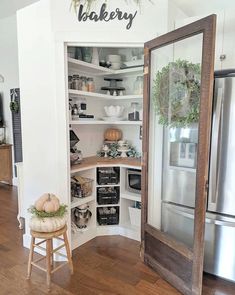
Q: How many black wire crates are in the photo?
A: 3